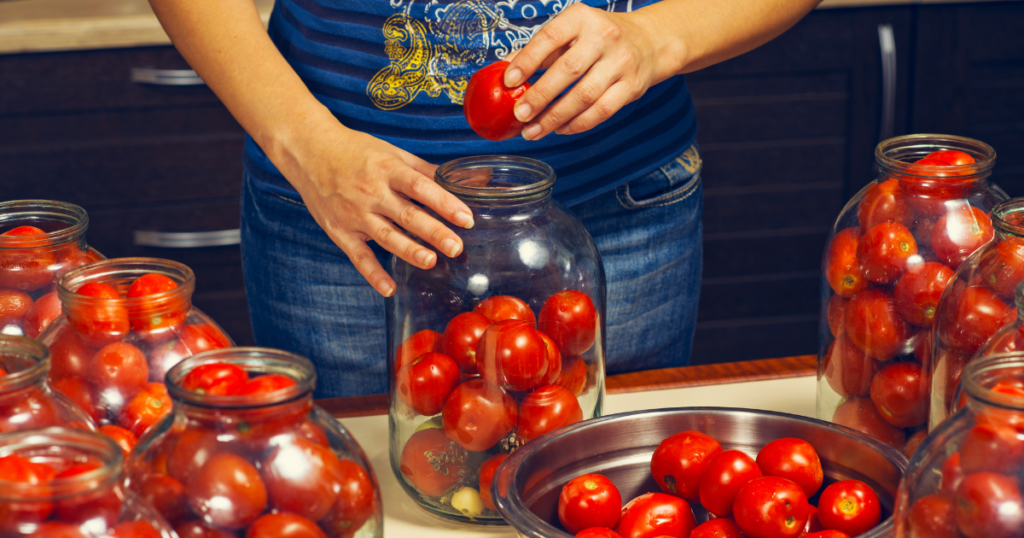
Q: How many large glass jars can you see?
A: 10